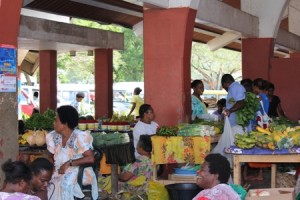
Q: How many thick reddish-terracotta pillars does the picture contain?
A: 5